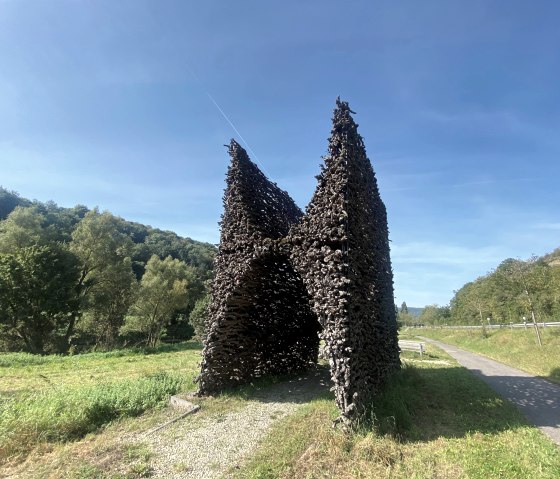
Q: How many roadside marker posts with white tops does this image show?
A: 2